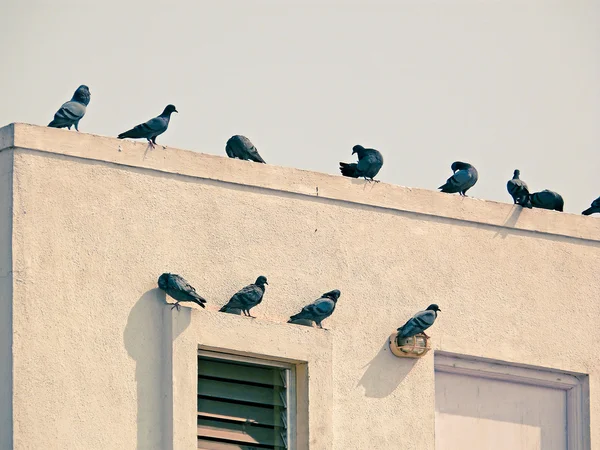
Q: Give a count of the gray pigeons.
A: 12